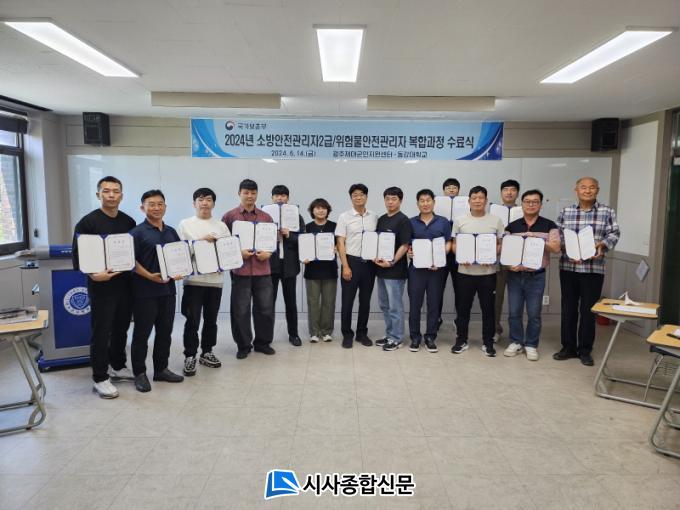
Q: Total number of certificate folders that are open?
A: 13